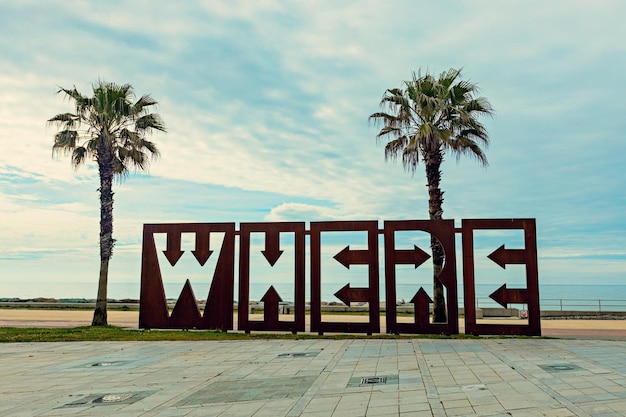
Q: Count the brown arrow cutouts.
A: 10